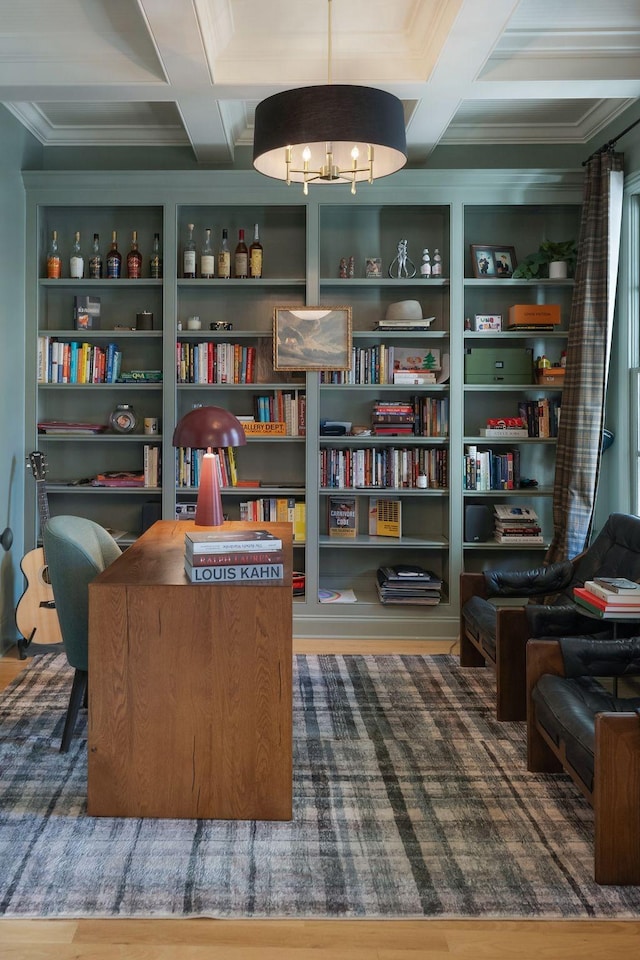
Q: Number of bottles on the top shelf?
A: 11